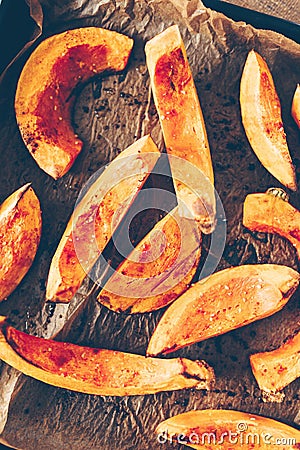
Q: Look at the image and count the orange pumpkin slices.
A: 12